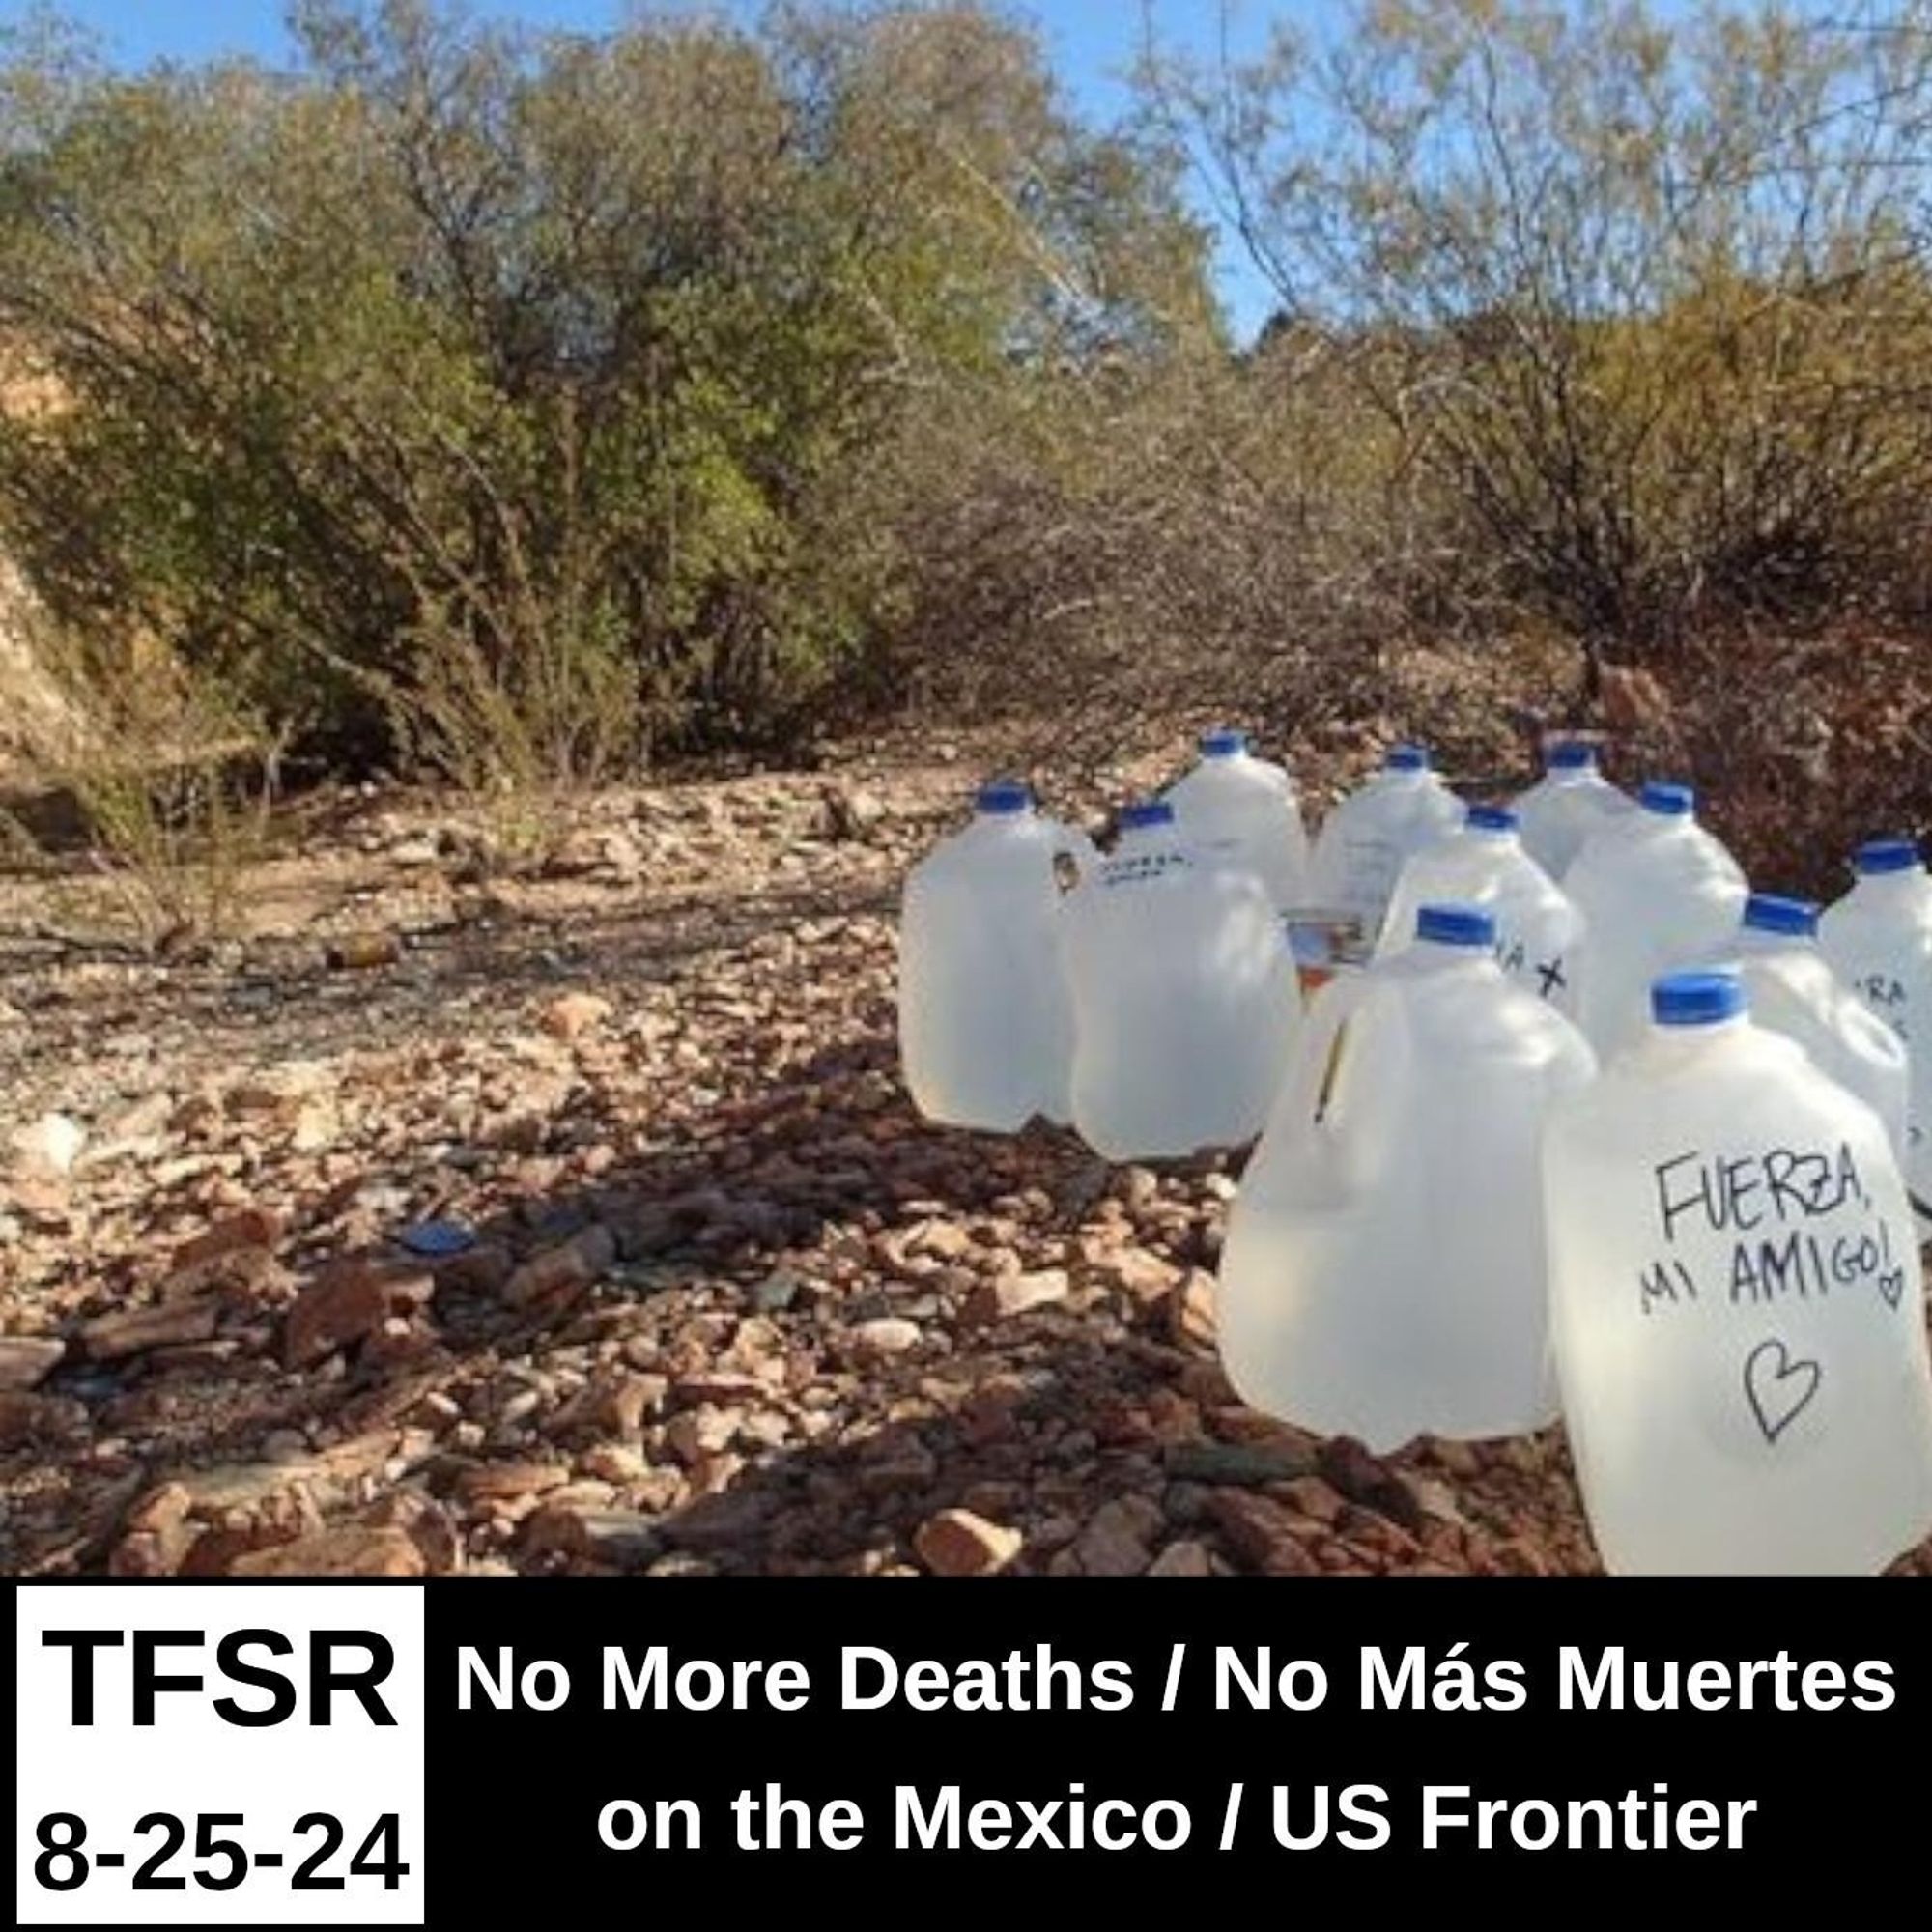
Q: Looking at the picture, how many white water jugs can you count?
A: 11